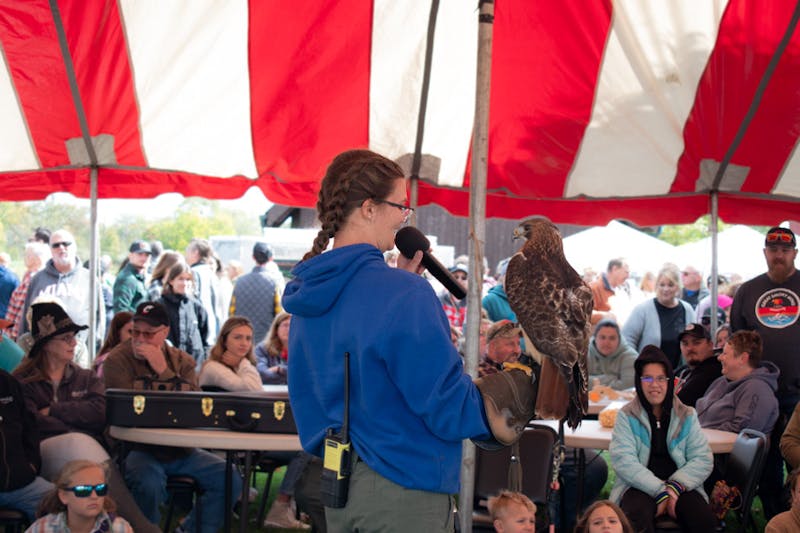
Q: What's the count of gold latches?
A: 3